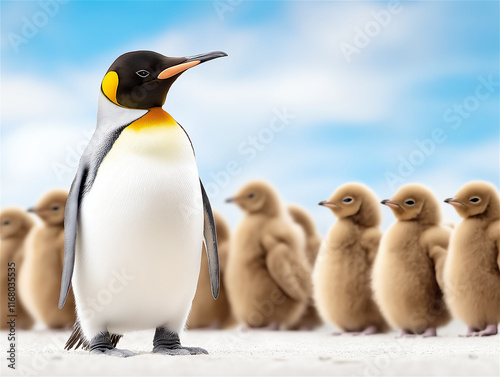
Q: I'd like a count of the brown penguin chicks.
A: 8